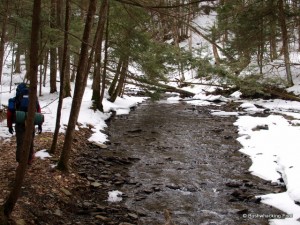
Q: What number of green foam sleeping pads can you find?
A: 1